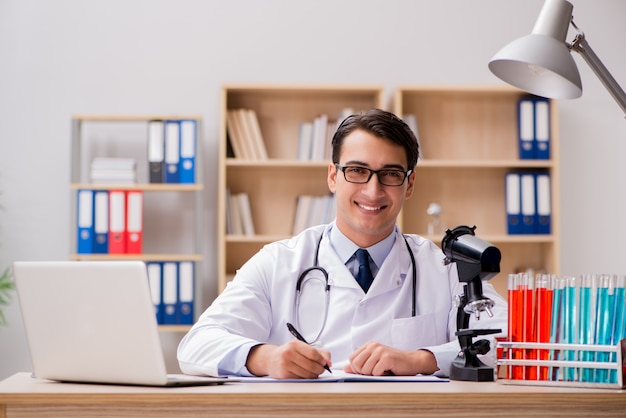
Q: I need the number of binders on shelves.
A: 15